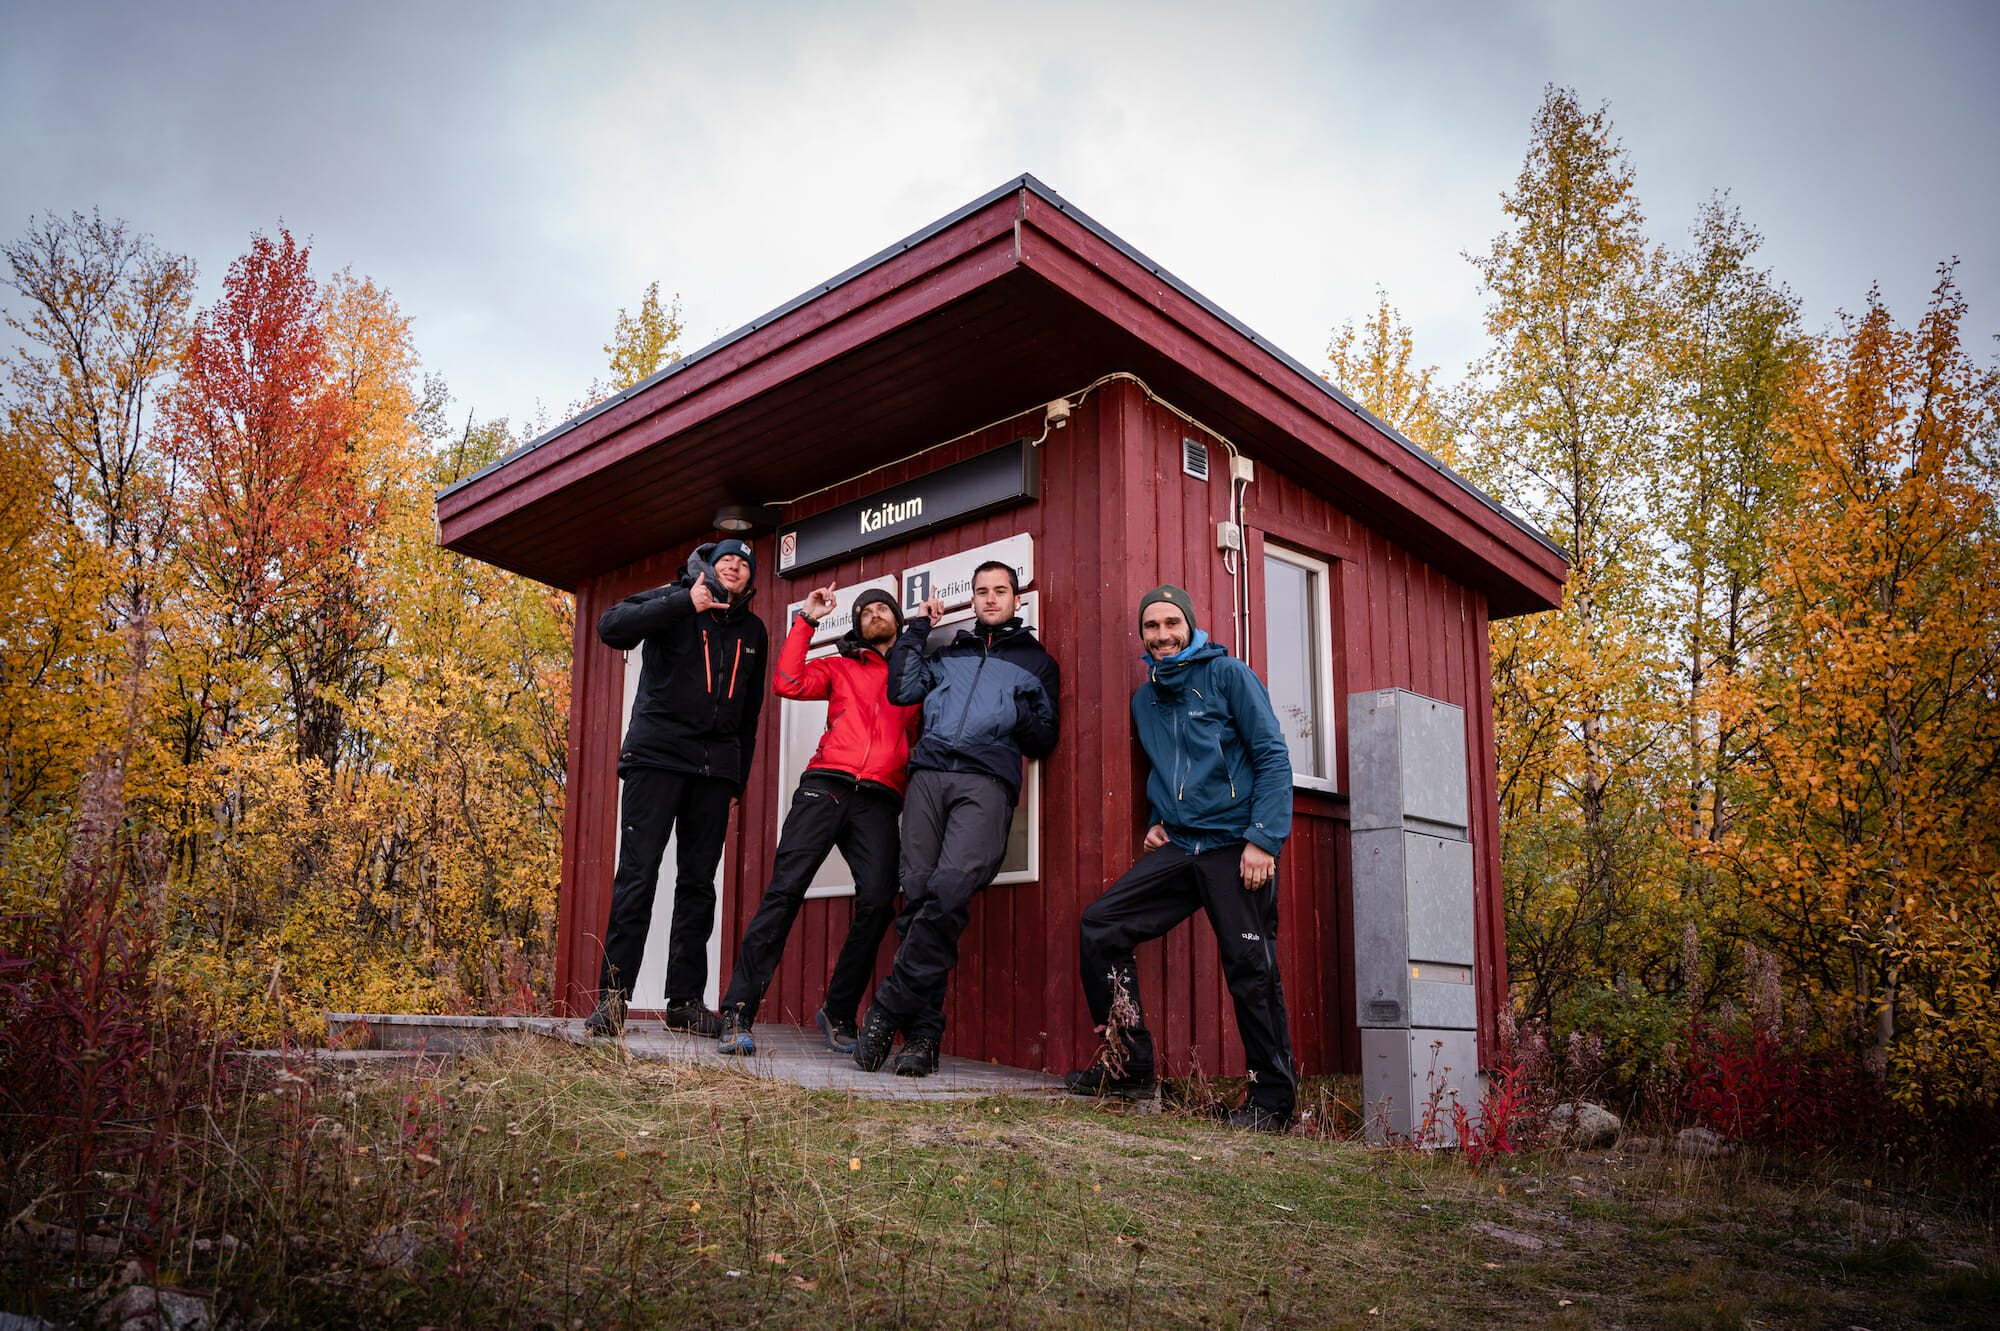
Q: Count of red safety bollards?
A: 0